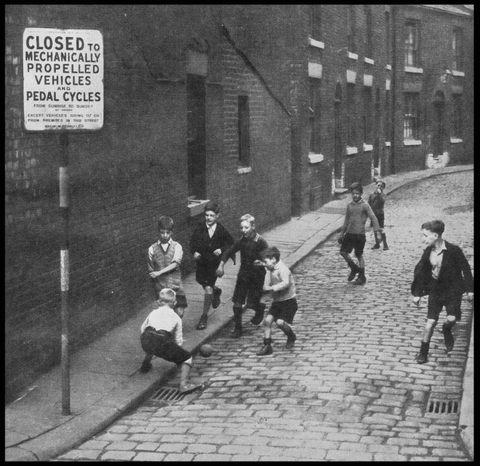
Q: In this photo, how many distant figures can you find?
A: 2